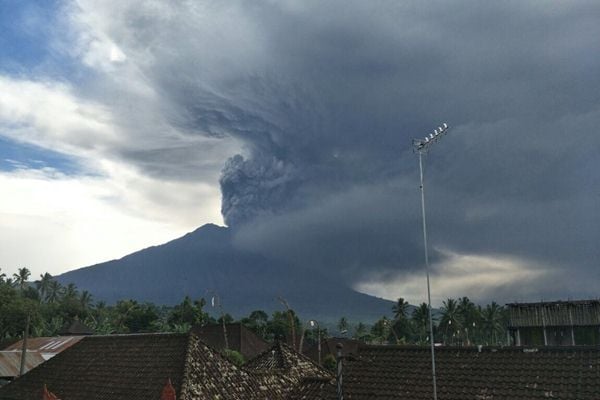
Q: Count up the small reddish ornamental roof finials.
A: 2